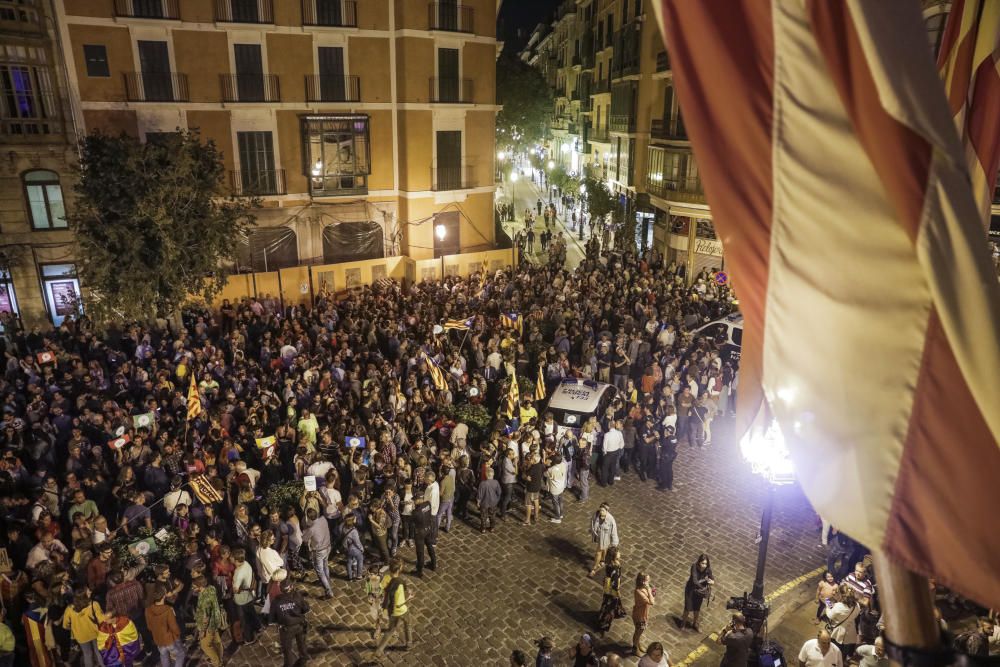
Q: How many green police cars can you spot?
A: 0